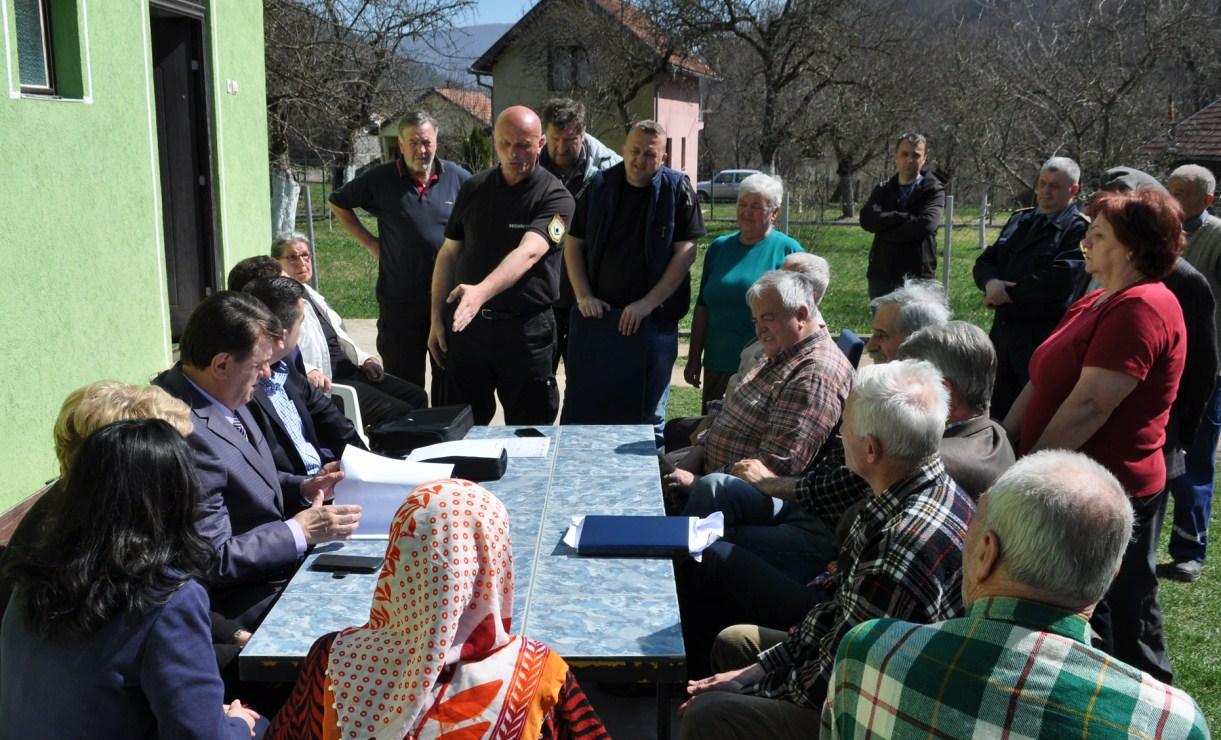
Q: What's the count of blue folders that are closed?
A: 1